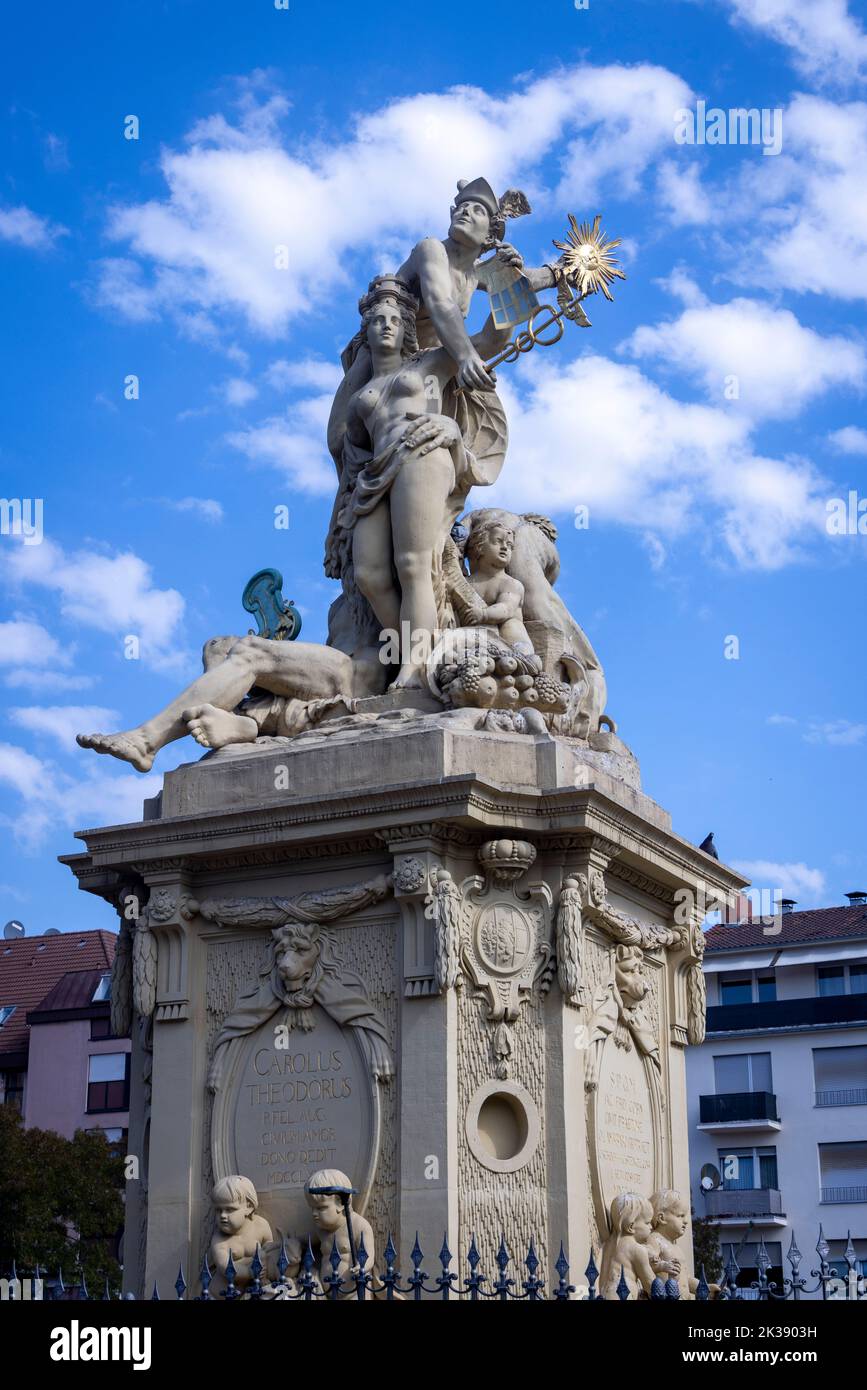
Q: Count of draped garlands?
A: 2